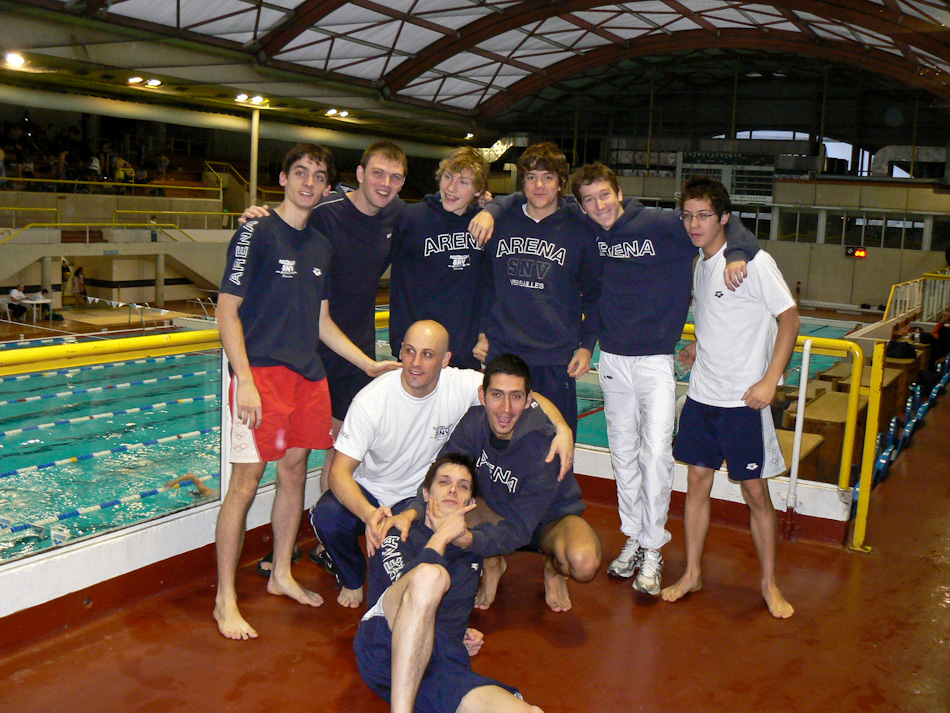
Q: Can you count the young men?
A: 9